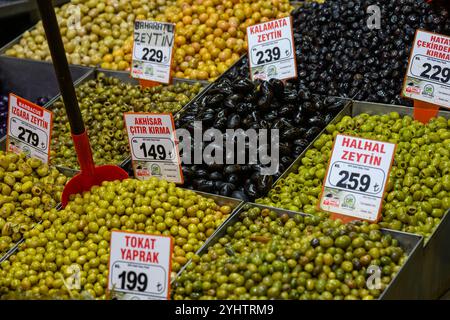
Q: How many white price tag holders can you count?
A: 7